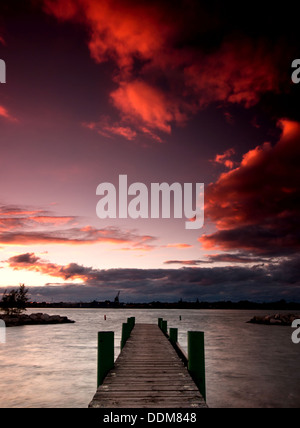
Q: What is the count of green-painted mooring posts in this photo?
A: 8